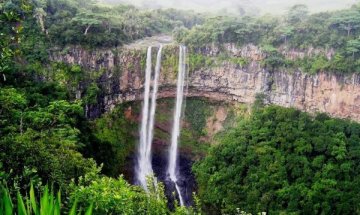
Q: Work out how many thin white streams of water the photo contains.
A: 3